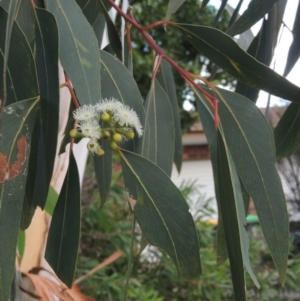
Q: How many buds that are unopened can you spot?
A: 7